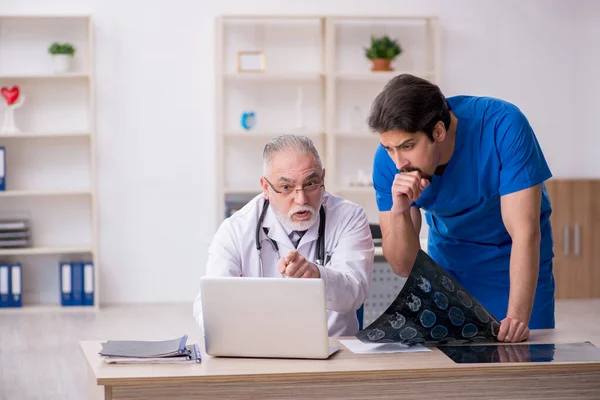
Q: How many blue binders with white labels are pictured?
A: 5